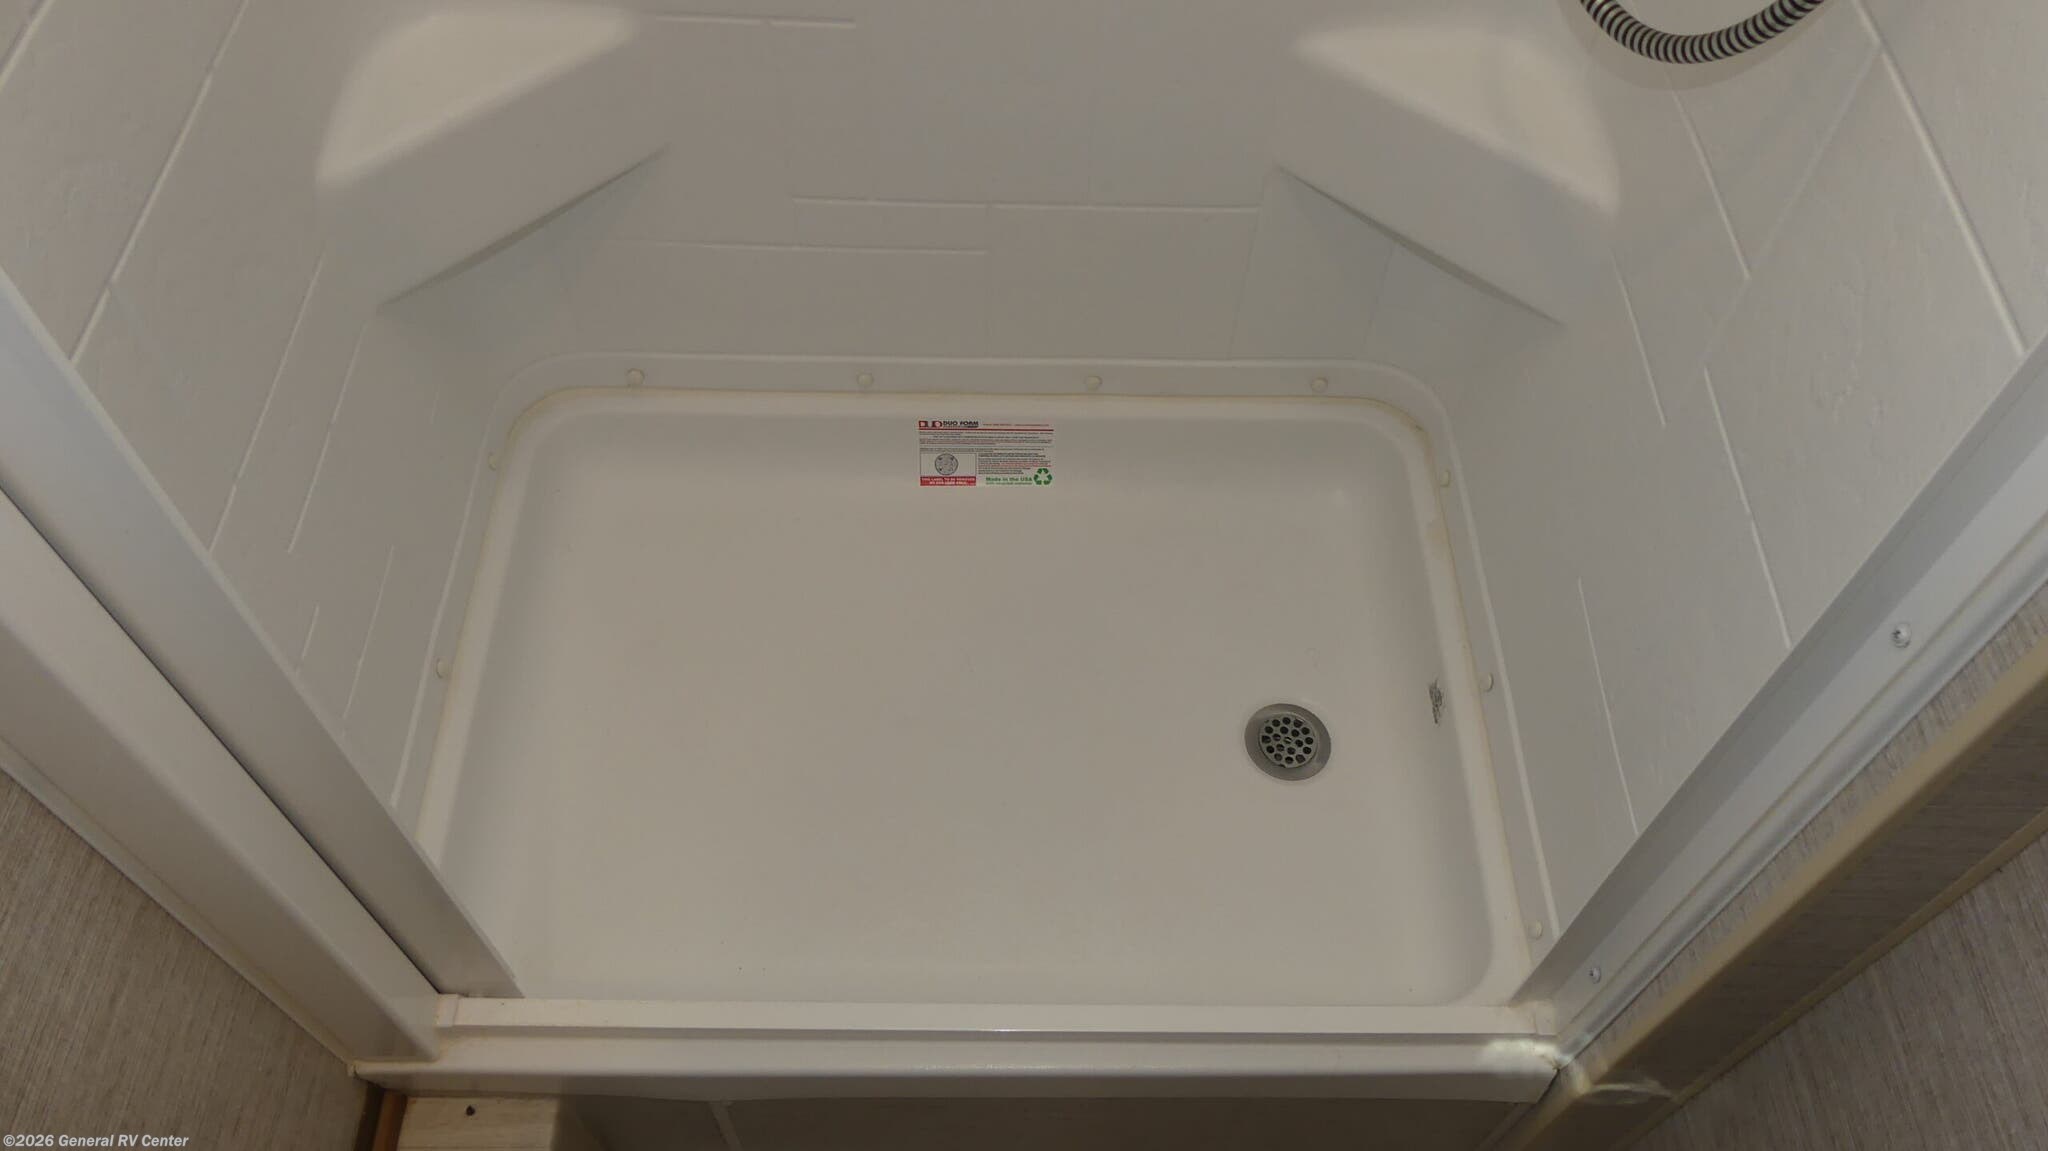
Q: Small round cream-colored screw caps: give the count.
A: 9